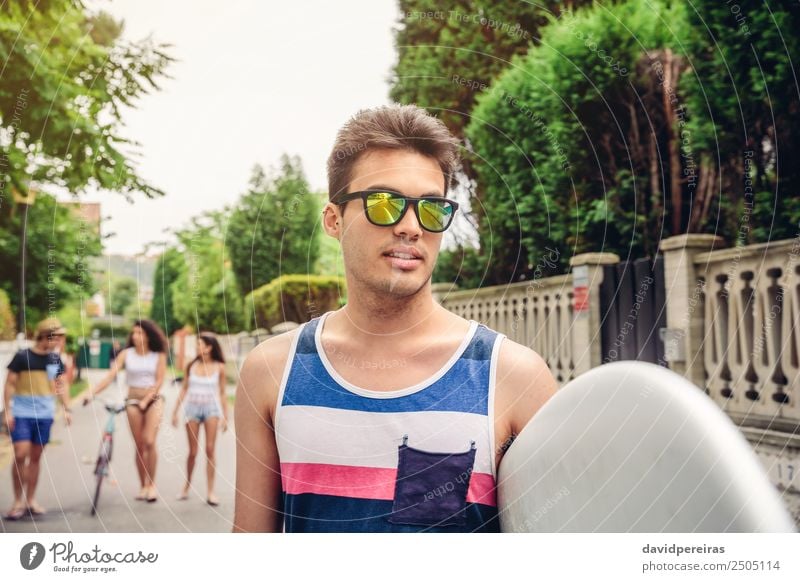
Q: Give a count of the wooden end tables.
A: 0